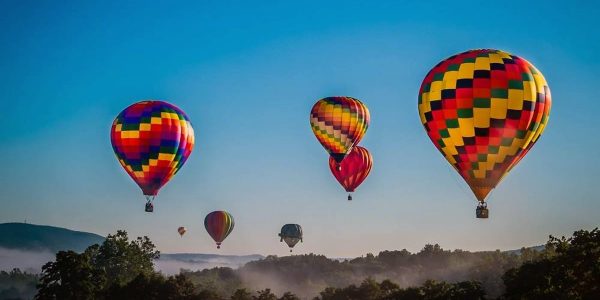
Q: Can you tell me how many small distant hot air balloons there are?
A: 3